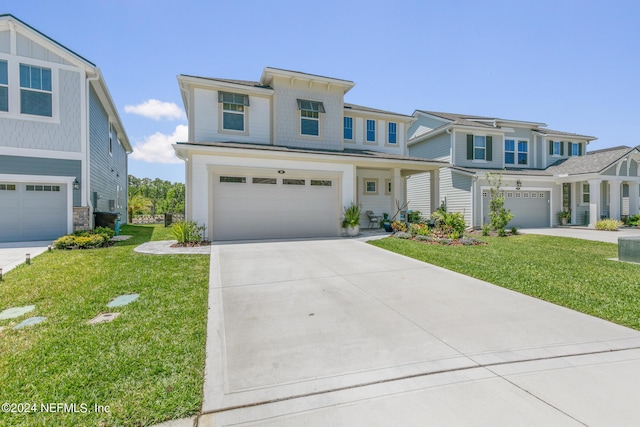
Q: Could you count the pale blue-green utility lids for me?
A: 3